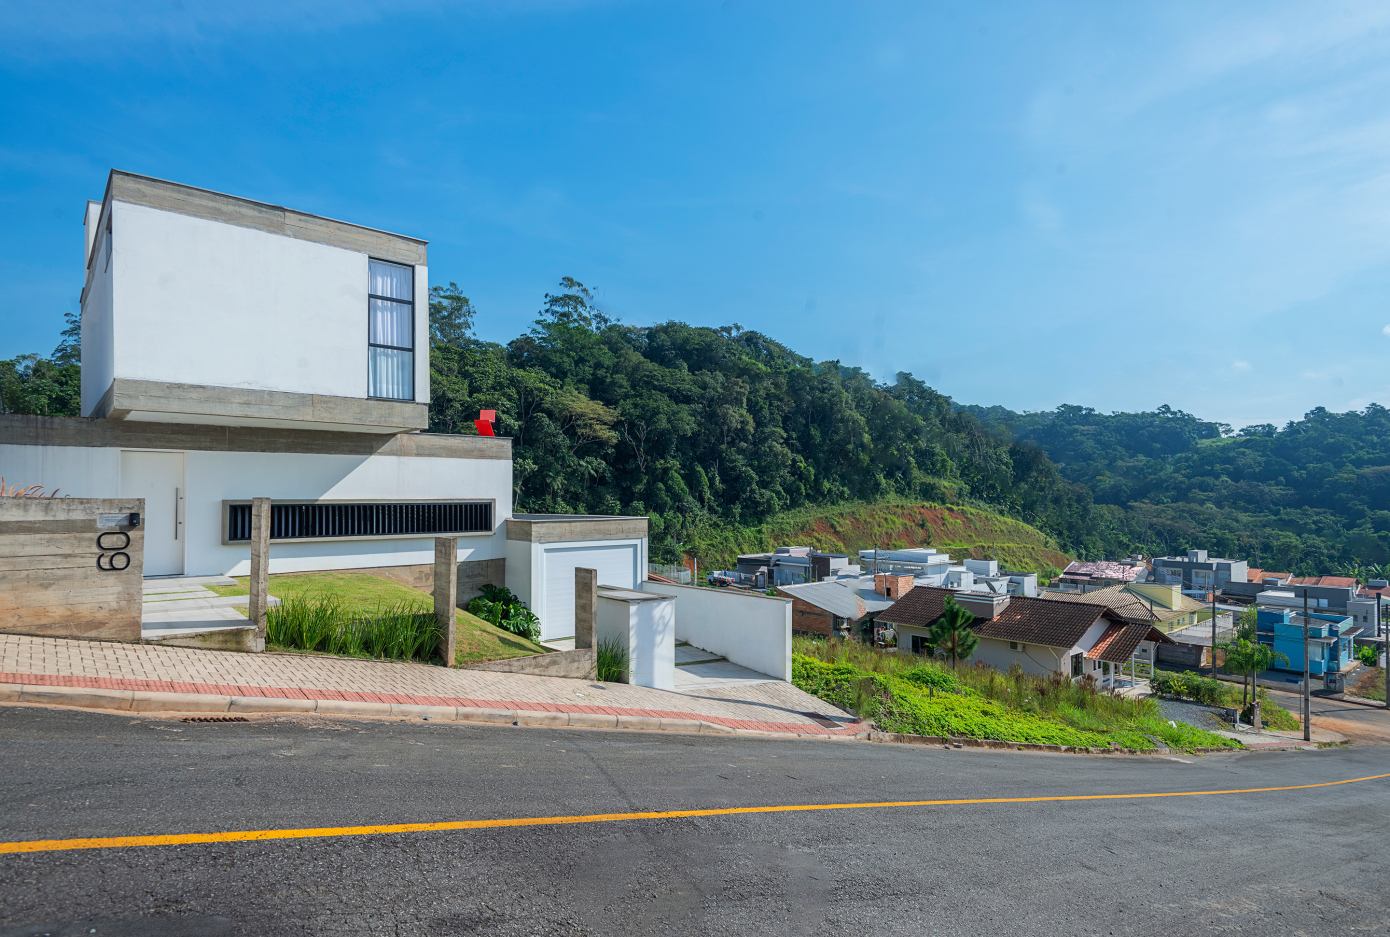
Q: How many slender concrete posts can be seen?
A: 3